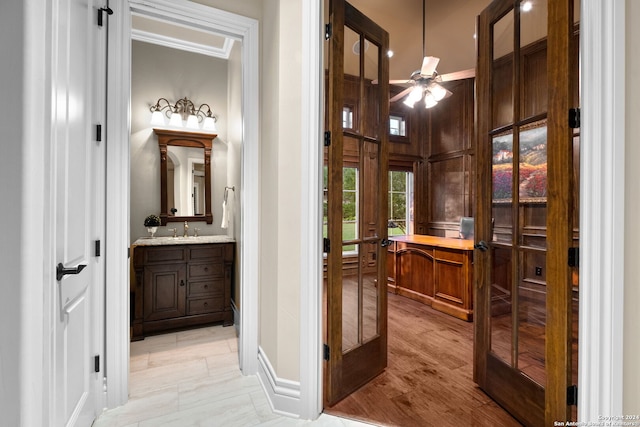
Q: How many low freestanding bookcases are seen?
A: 0